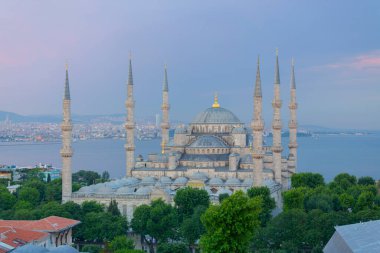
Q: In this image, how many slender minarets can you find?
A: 6